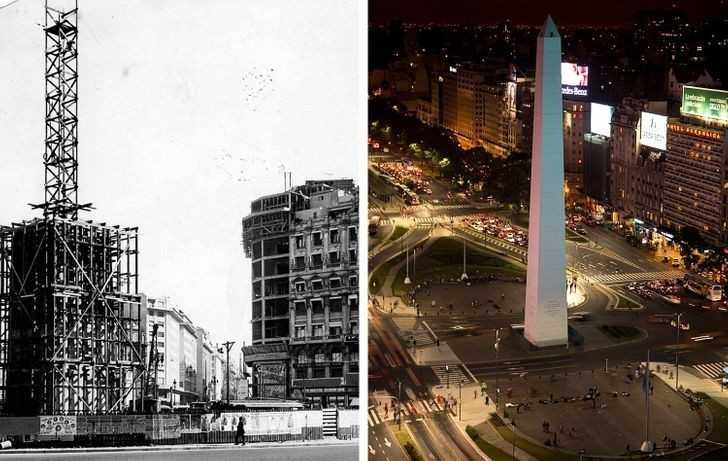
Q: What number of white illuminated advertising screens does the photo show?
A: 2